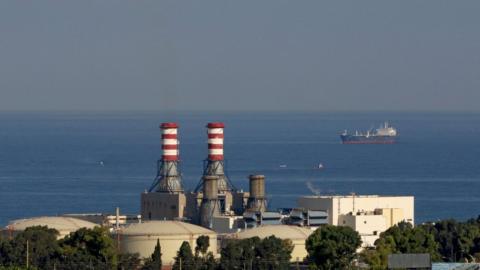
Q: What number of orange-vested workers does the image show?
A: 0